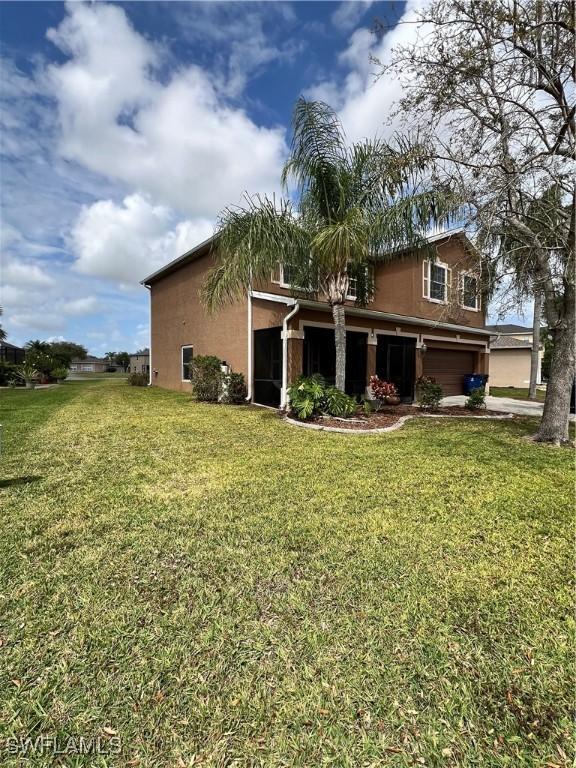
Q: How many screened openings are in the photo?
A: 3